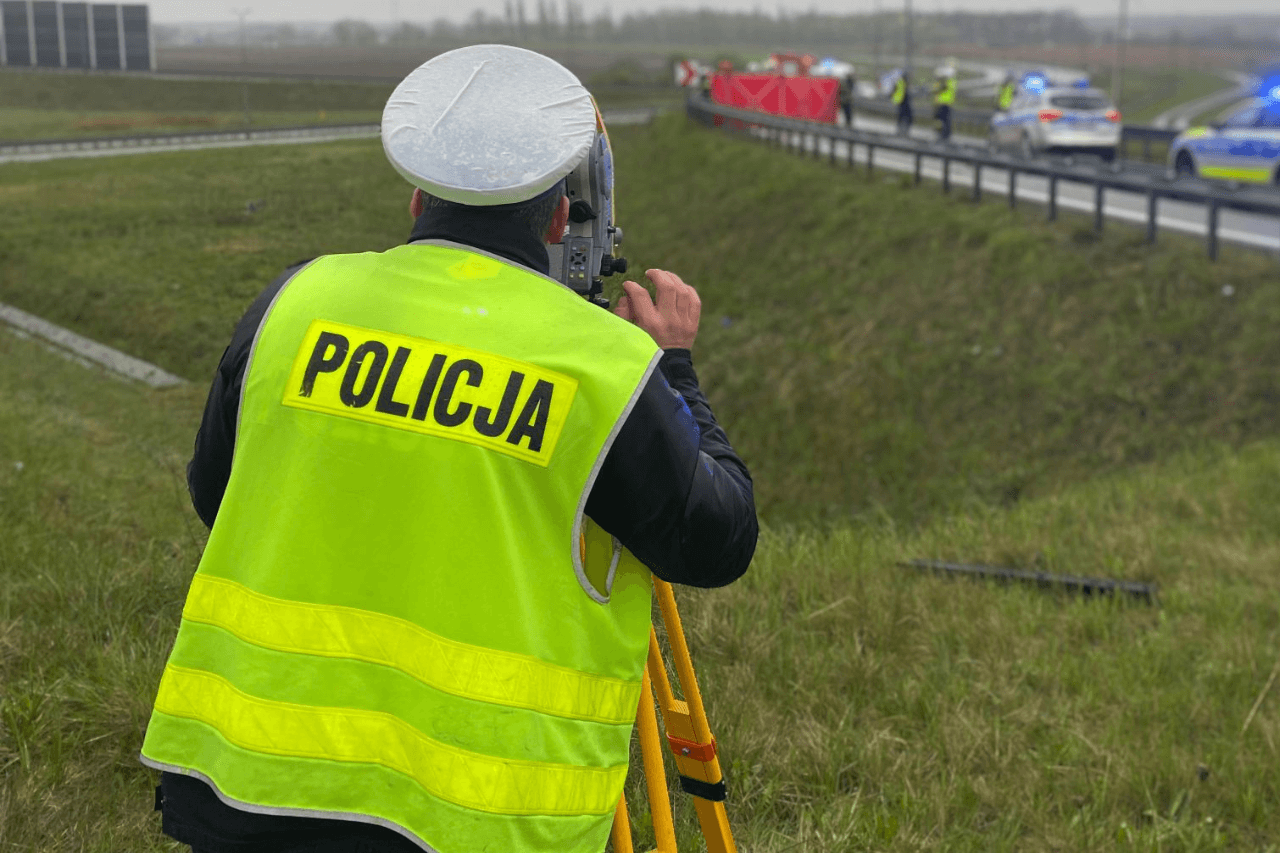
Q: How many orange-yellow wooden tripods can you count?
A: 1